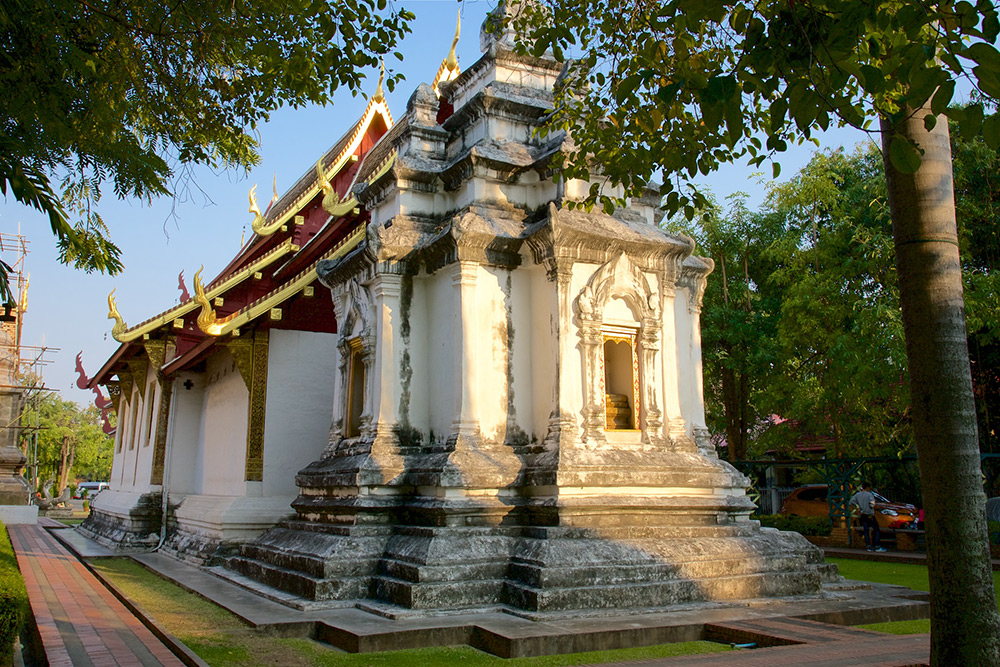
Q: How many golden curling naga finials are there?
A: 4